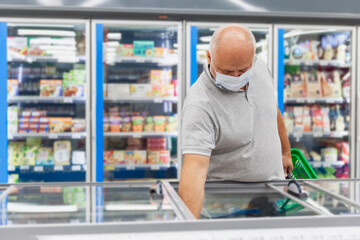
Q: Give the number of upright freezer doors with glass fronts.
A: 4